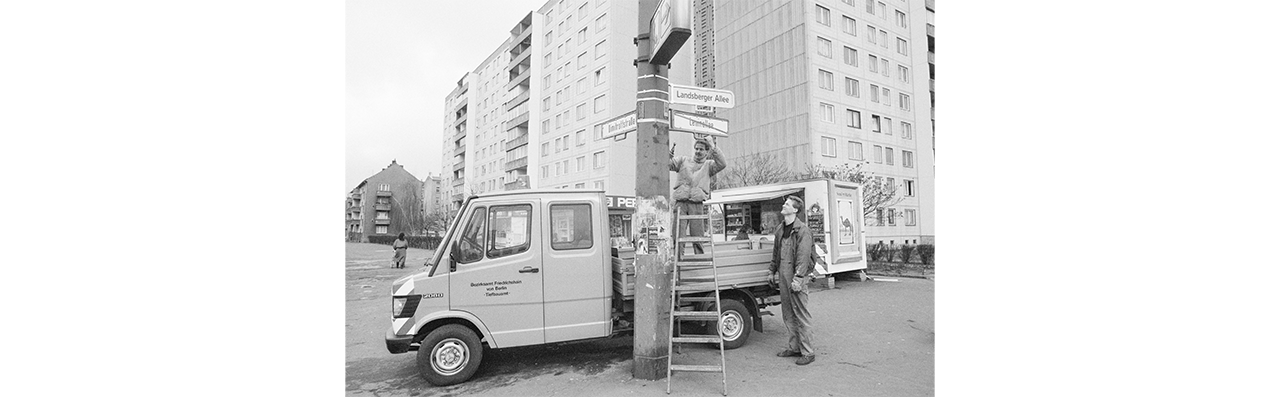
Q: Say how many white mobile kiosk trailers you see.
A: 1